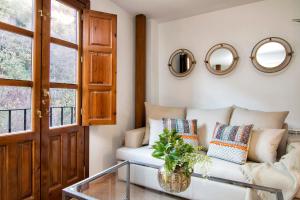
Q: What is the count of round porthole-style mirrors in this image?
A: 3